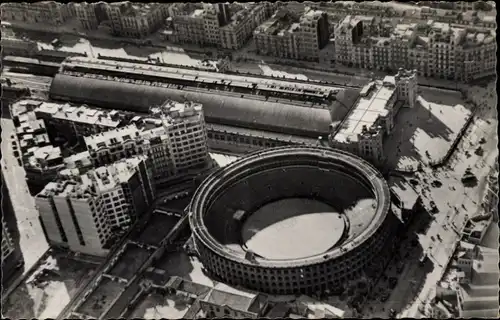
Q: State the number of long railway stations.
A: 1